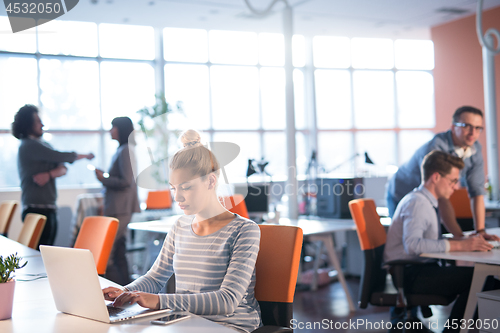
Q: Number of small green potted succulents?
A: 1